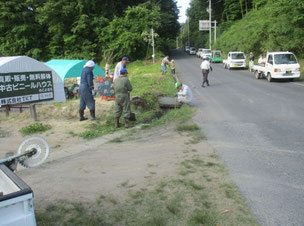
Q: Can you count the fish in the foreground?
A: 0